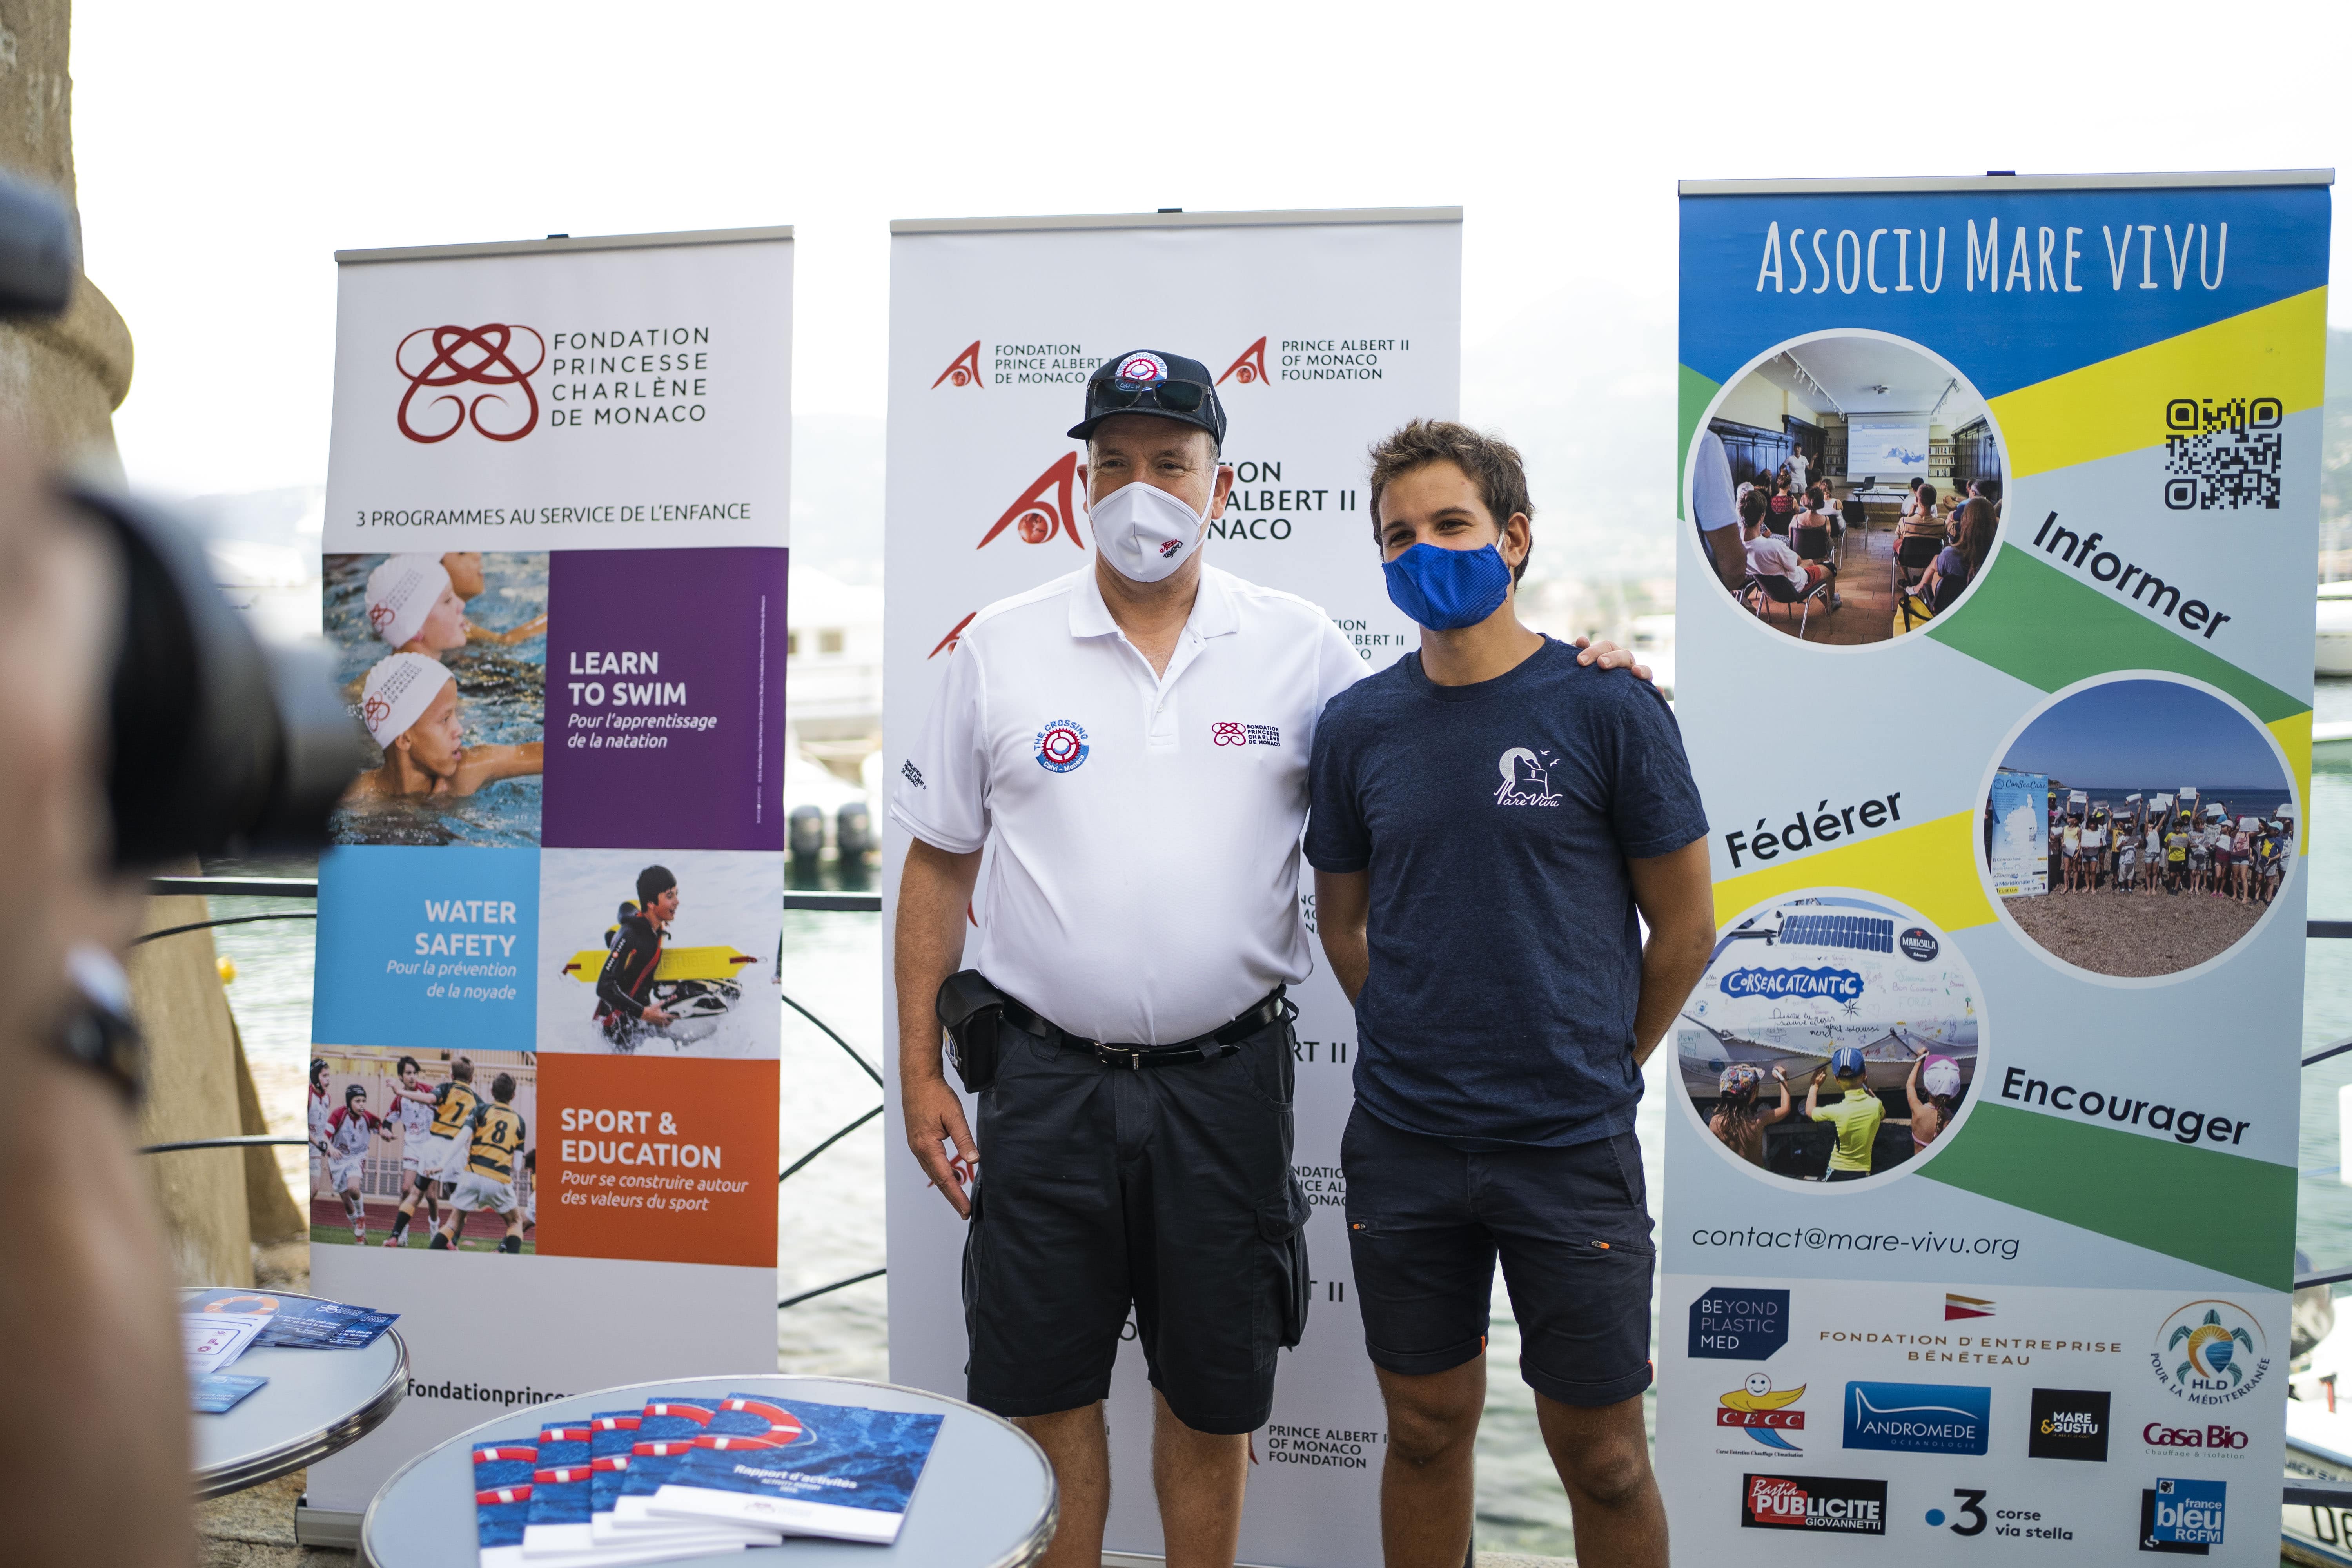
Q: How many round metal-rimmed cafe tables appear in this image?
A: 2